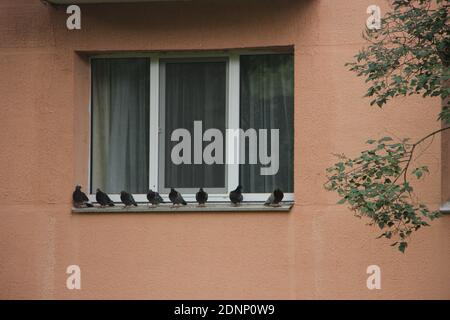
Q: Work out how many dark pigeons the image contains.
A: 8